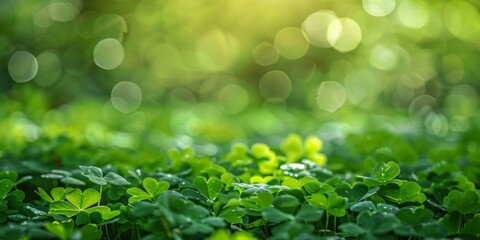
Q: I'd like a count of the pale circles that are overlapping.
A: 2